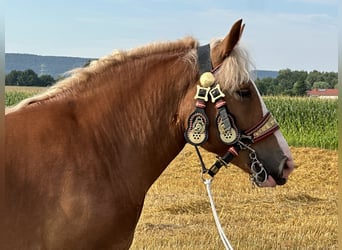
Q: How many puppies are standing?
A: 0